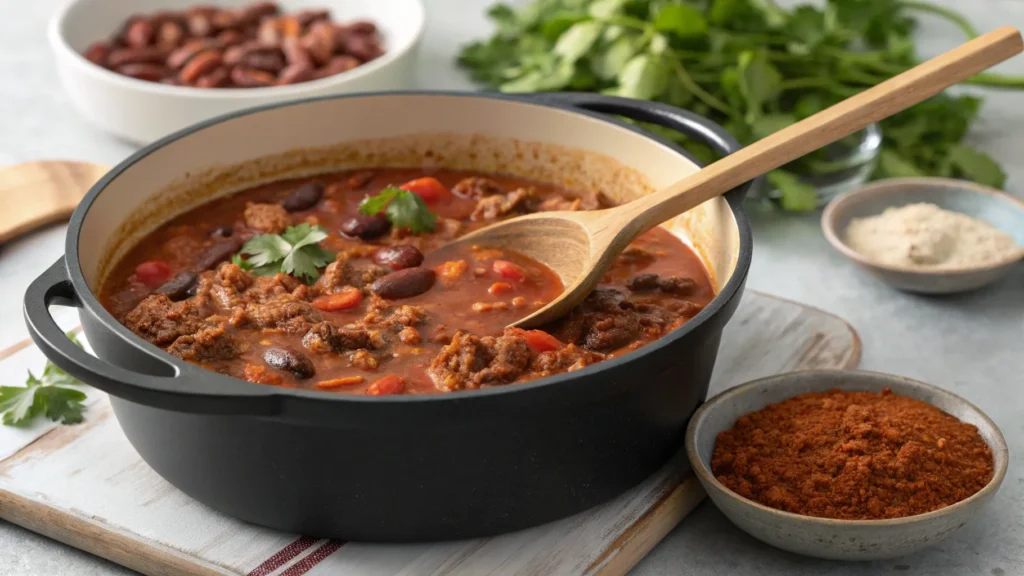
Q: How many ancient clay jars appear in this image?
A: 0